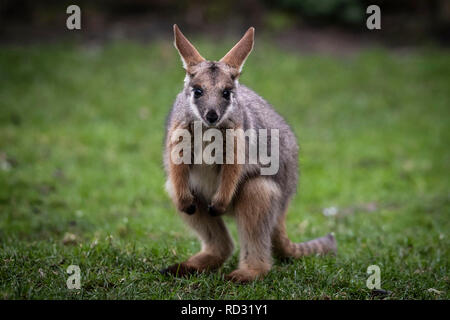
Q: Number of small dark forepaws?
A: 2